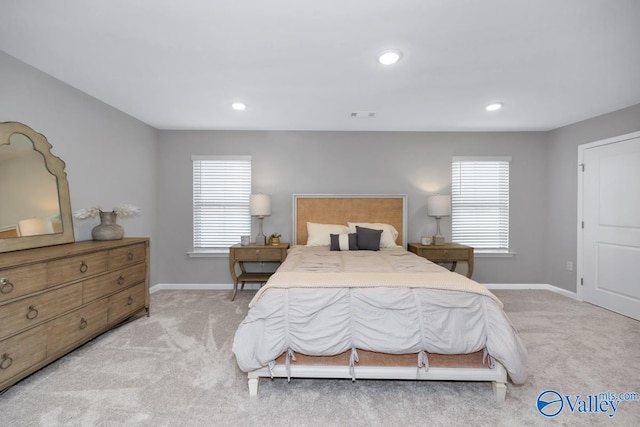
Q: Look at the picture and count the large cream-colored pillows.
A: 2